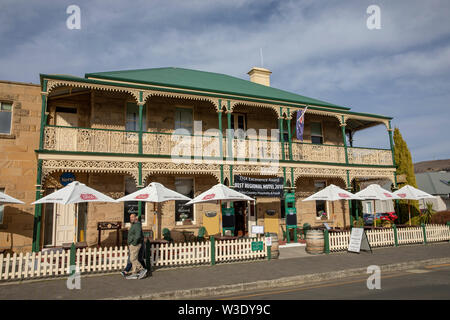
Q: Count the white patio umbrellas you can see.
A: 7